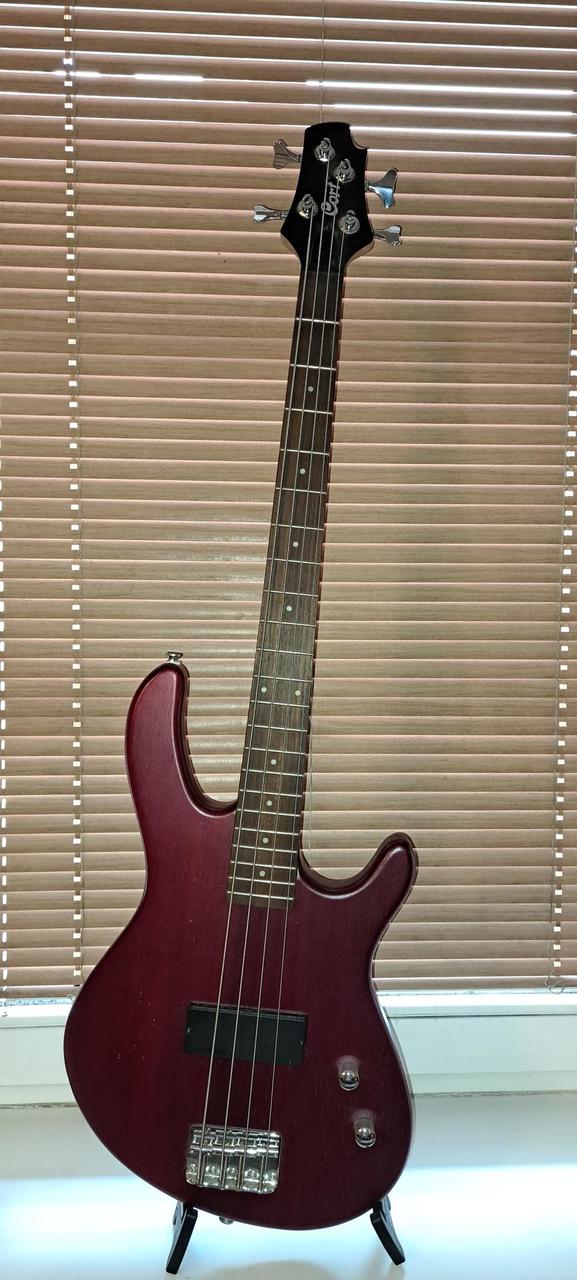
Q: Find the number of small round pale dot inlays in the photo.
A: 10